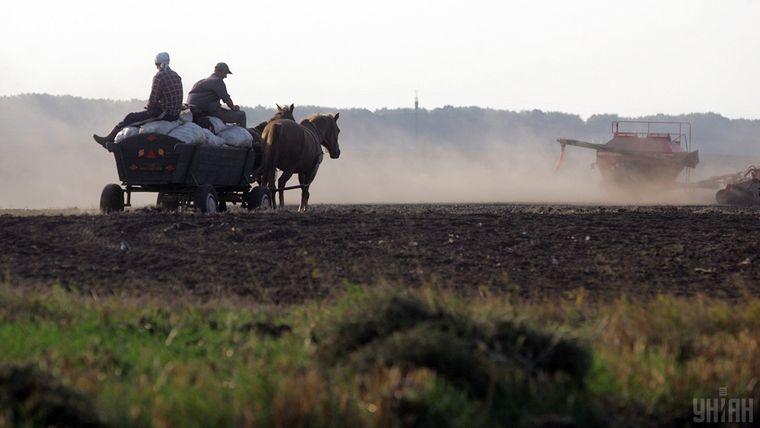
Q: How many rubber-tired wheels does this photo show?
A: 4